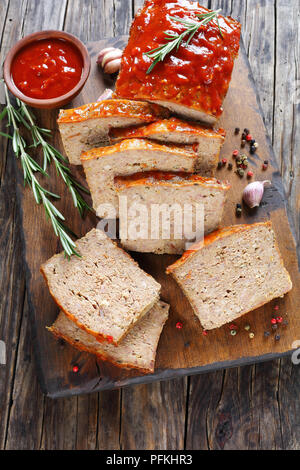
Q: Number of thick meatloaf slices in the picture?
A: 7